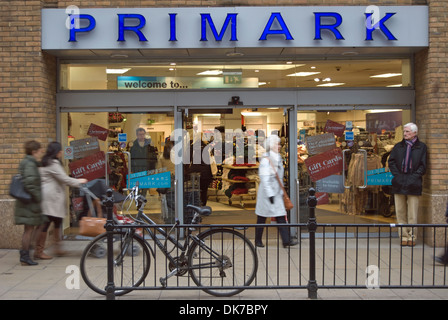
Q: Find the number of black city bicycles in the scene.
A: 1